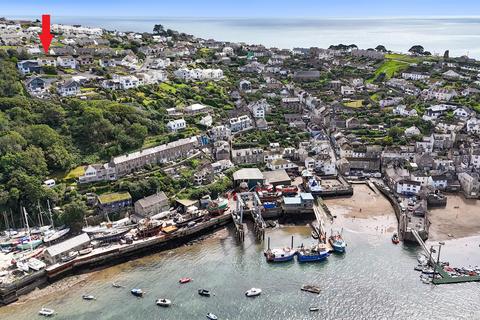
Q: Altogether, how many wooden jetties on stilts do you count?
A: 2